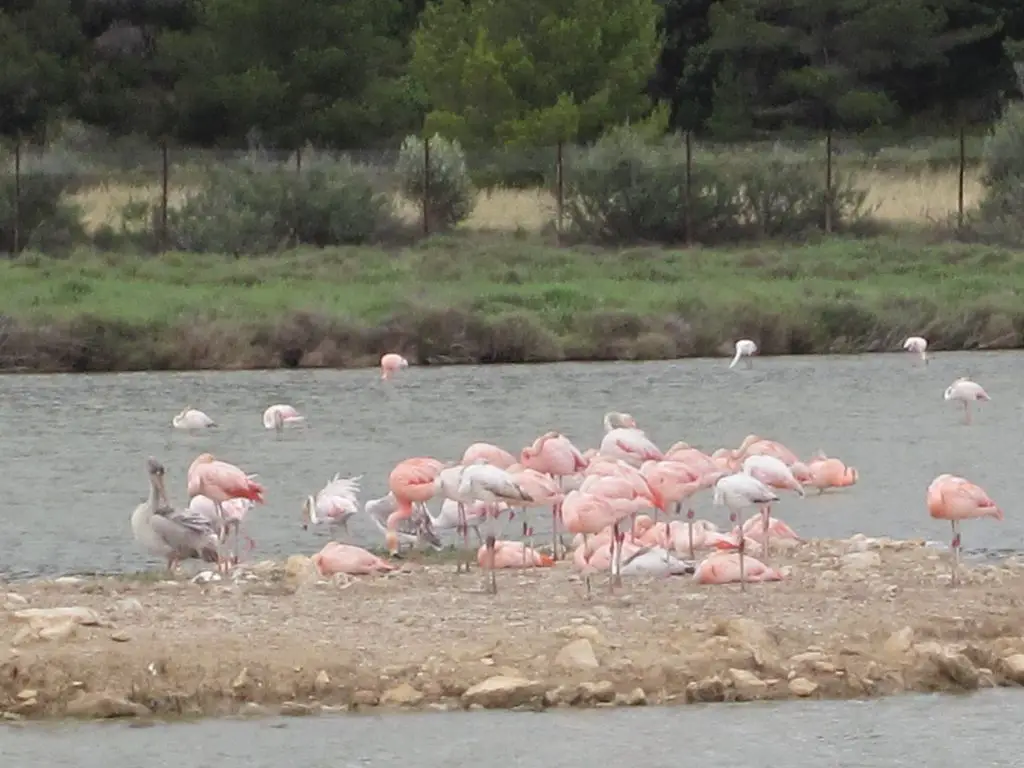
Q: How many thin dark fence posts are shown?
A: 8